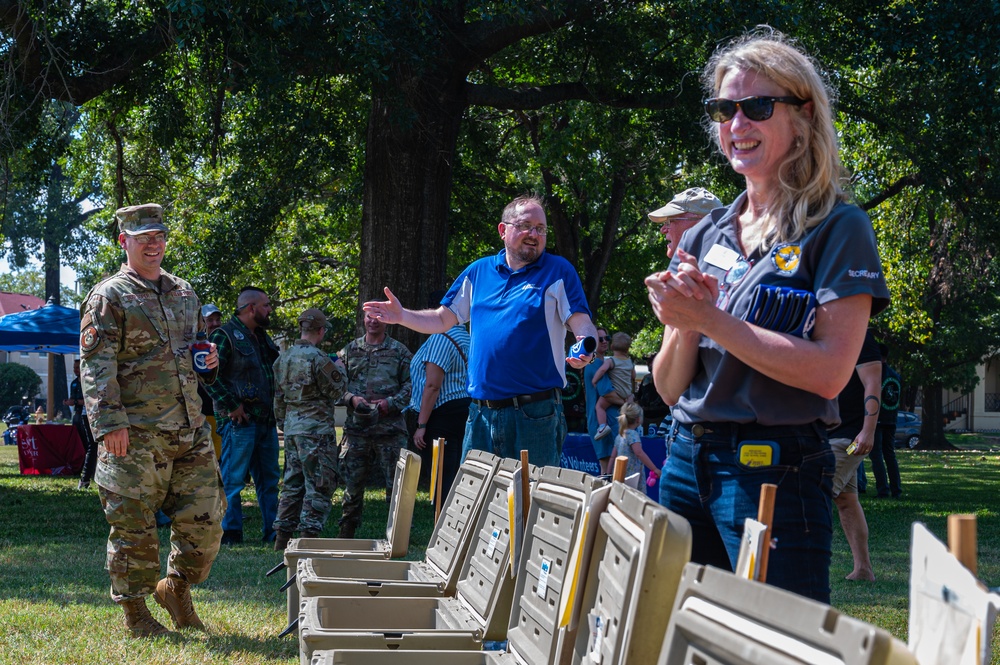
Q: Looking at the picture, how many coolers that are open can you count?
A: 6